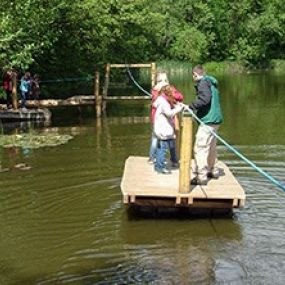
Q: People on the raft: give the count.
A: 3